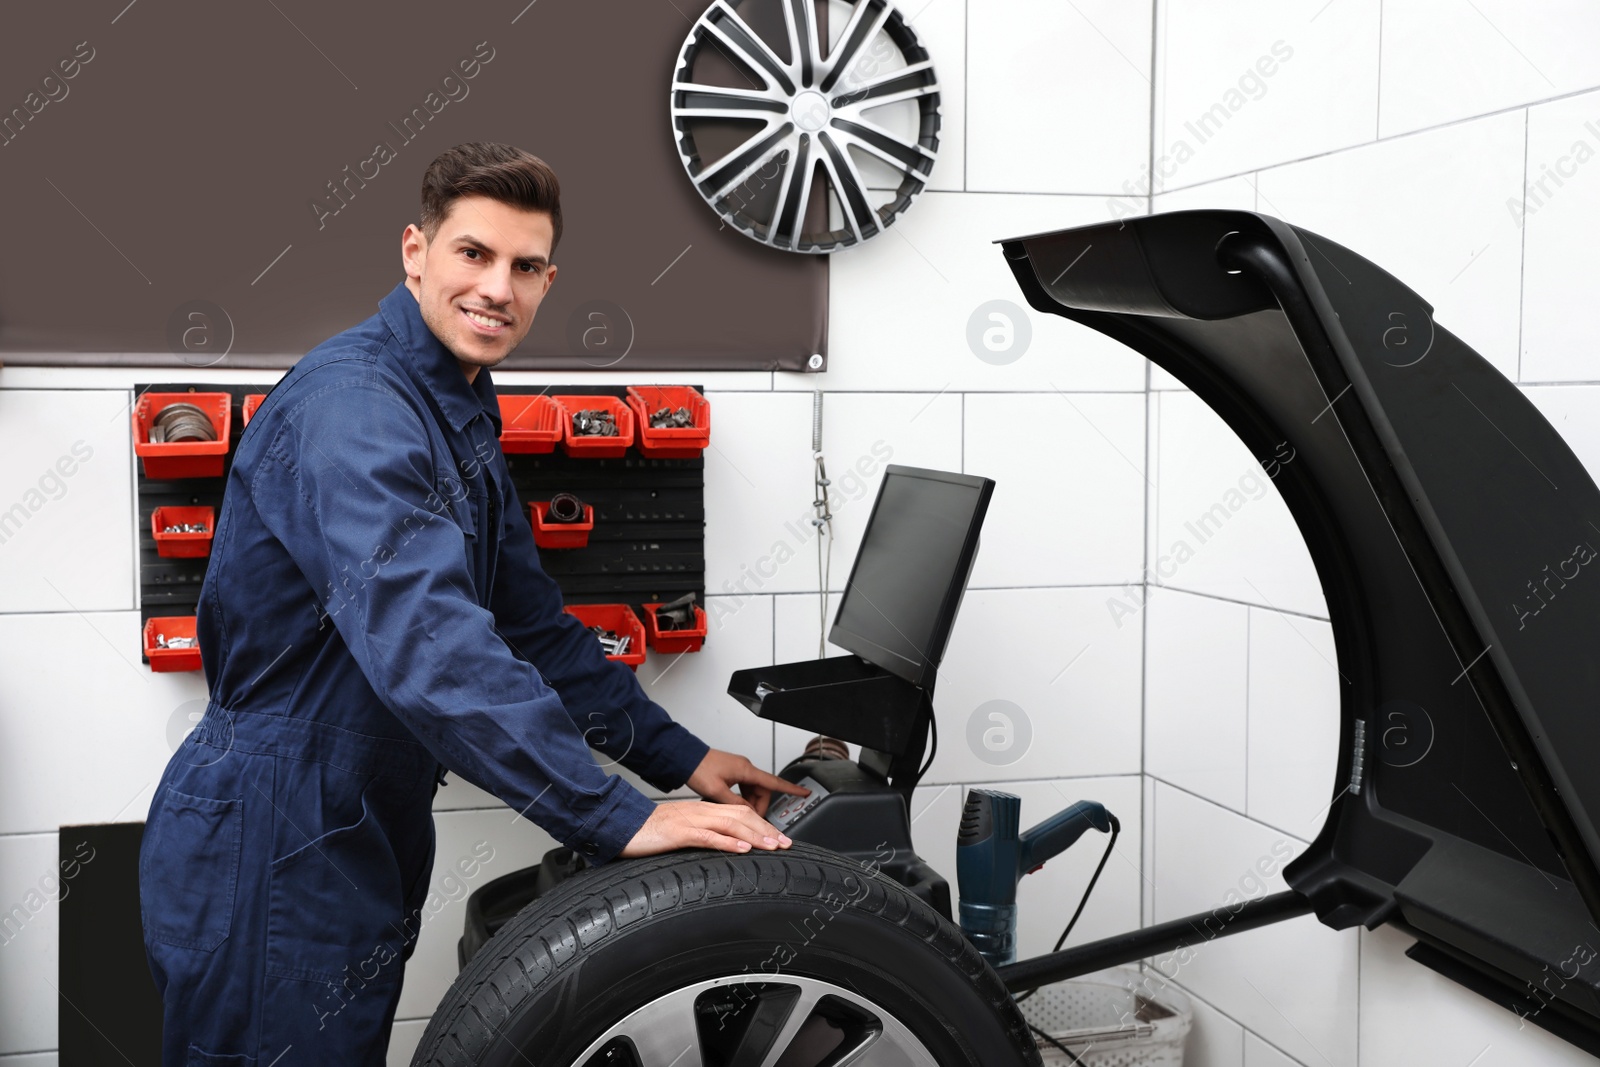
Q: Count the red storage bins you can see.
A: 10